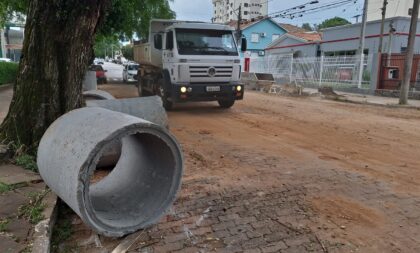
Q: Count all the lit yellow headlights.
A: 2